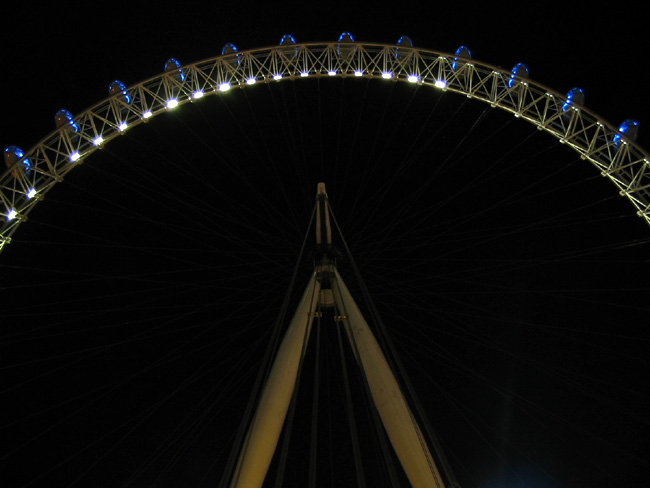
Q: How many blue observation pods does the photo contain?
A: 12